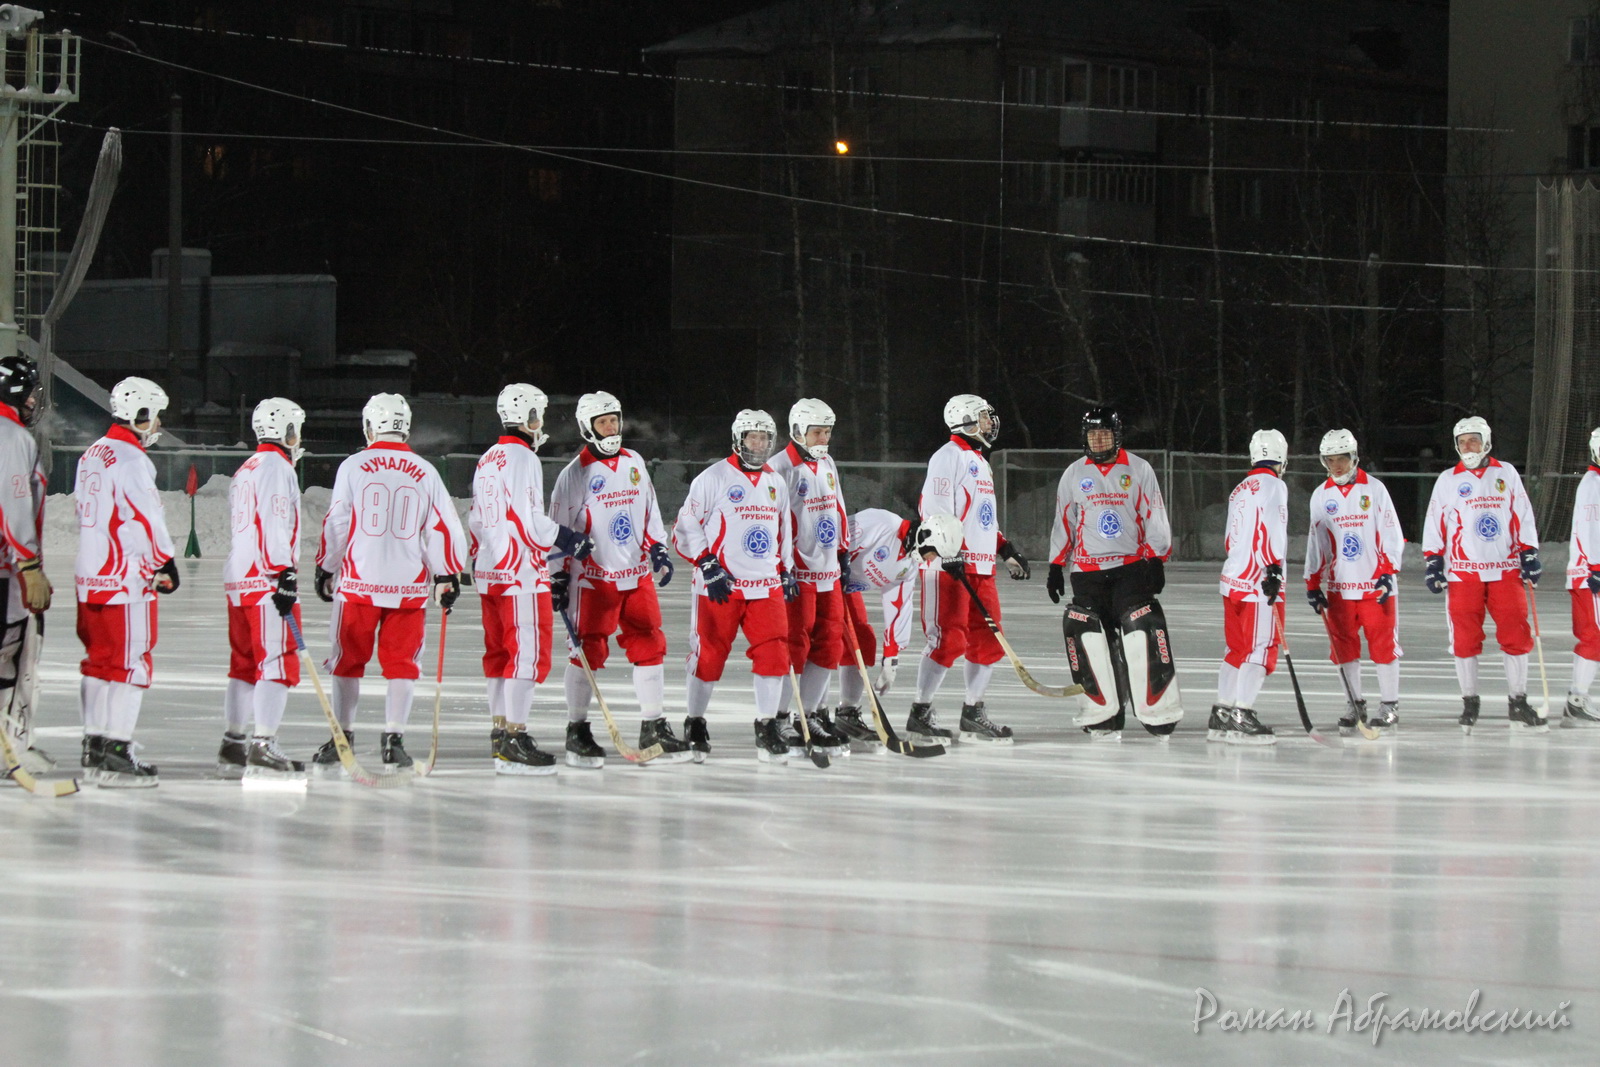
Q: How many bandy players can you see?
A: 15